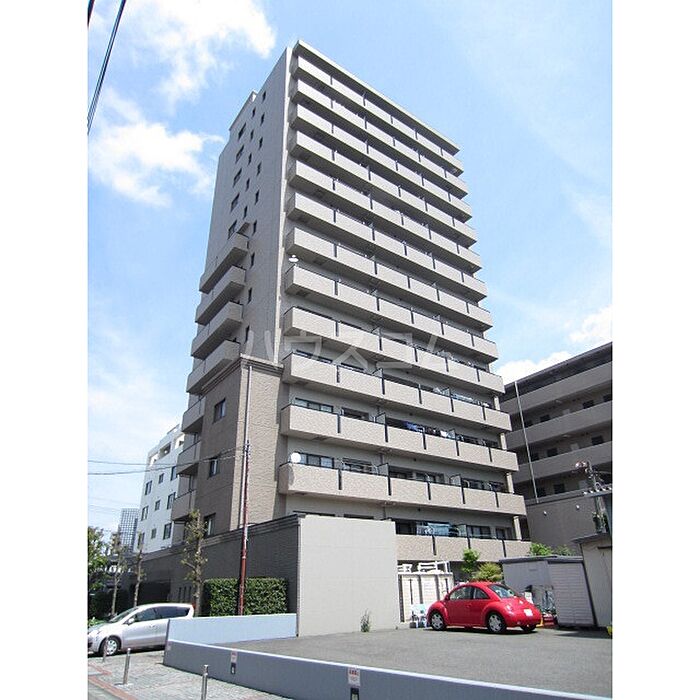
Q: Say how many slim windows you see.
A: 14